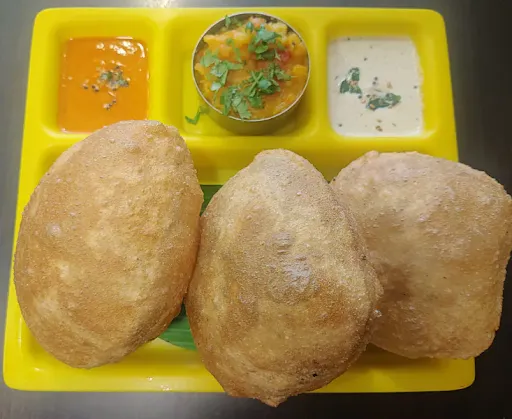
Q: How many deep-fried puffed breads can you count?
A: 3